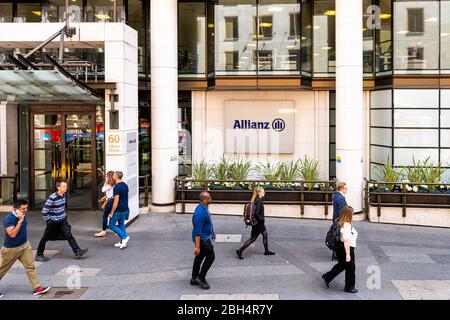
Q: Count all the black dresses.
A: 1